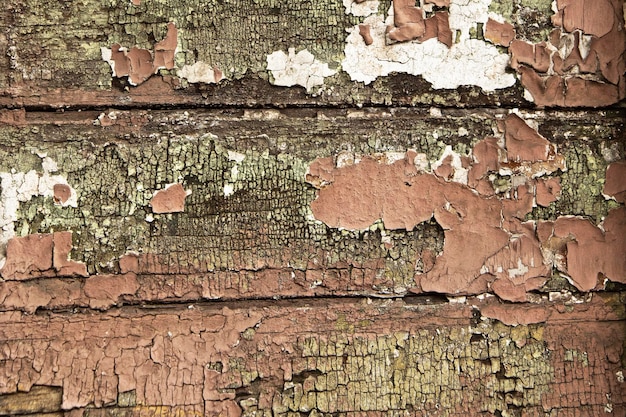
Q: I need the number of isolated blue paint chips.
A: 0